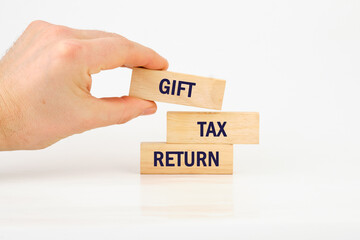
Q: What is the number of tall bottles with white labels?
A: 0